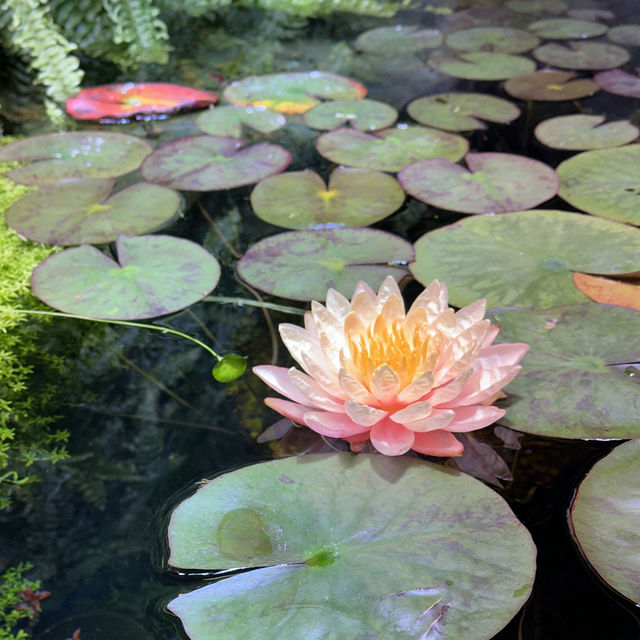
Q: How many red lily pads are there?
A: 1